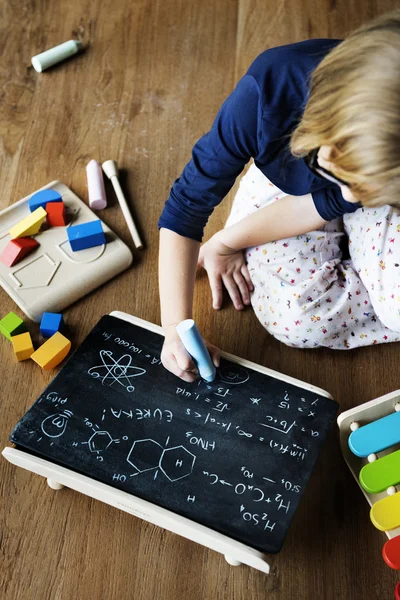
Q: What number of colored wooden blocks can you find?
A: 9